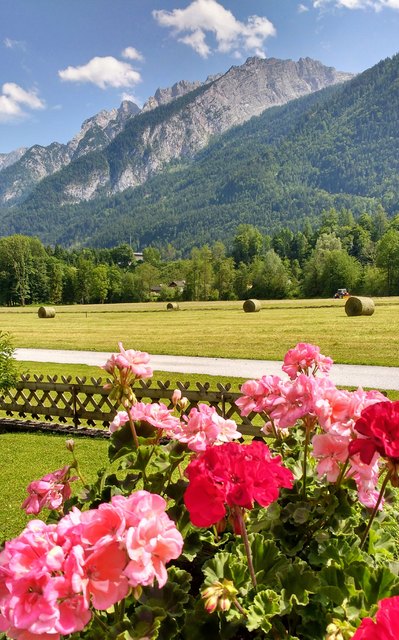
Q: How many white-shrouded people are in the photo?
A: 0